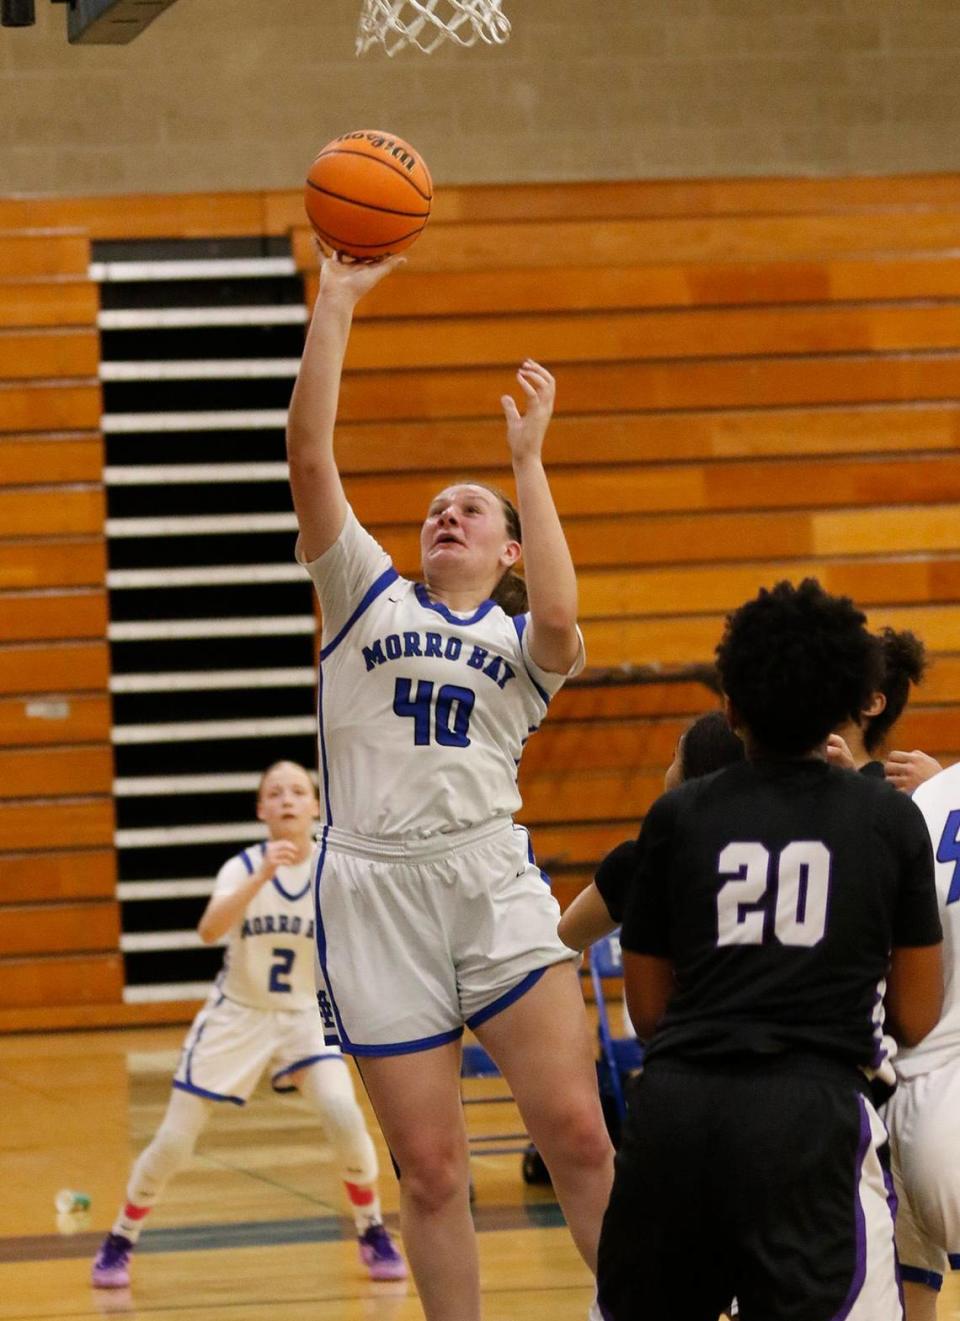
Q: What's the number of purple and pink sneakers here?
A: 2